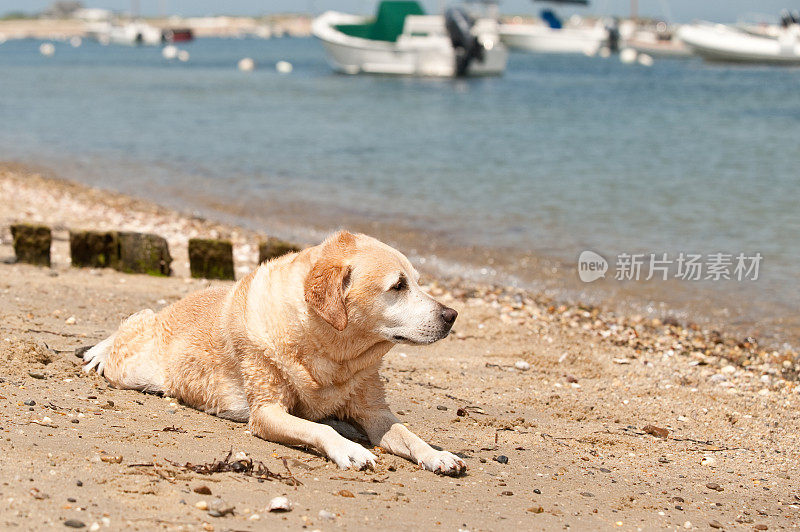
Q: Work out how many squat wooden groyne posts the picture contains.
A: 5